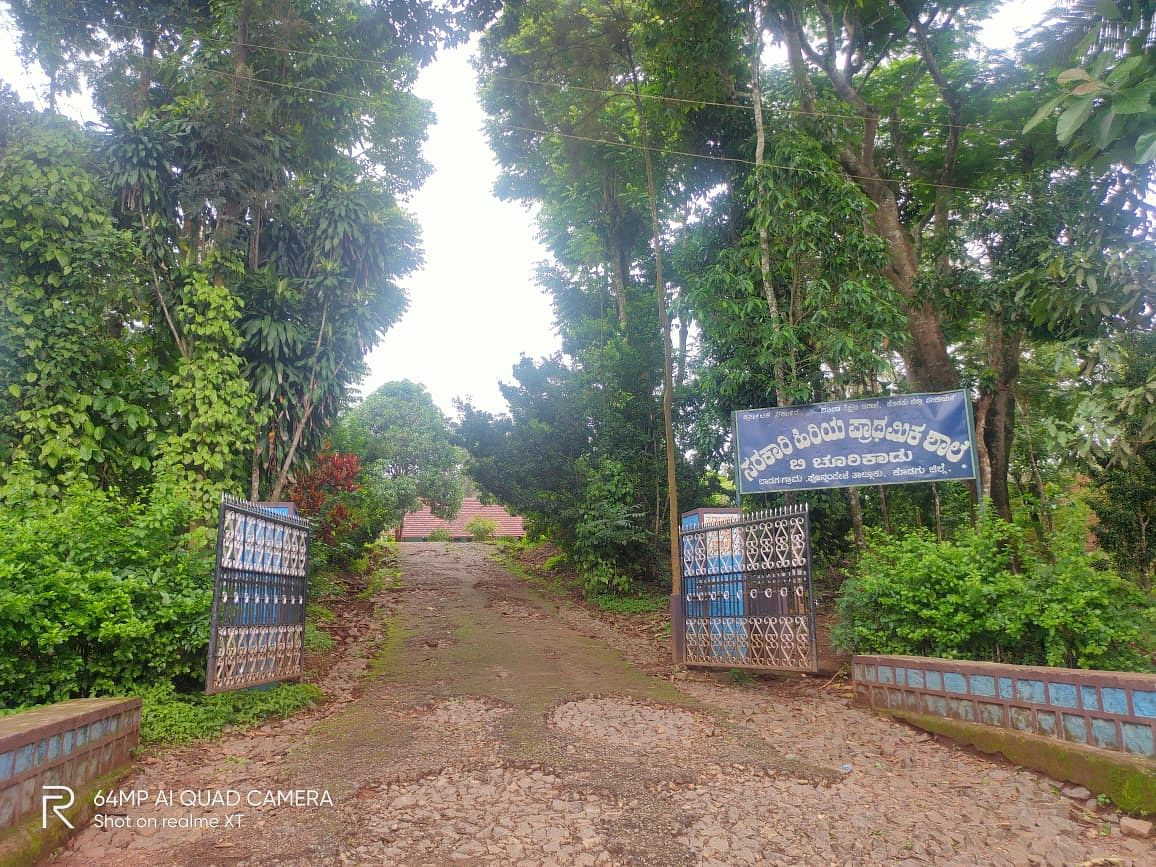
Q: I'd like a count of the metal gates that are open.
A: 2